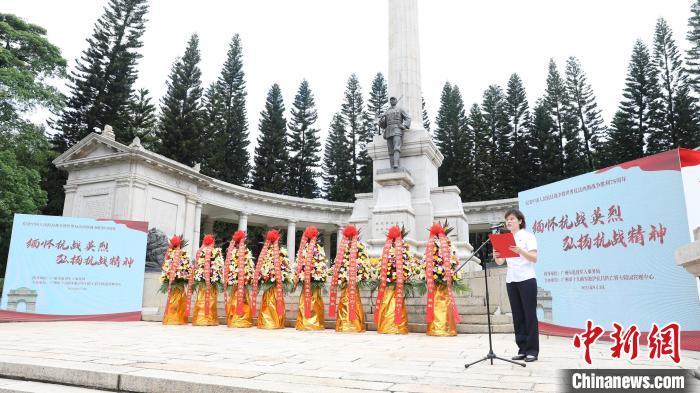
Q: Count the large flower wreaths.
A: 8